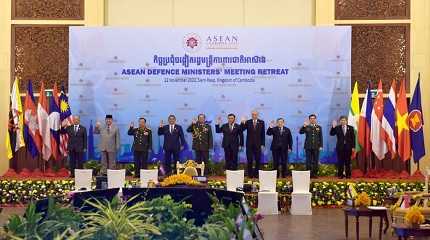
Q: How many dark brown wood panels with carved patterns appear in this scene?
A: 4